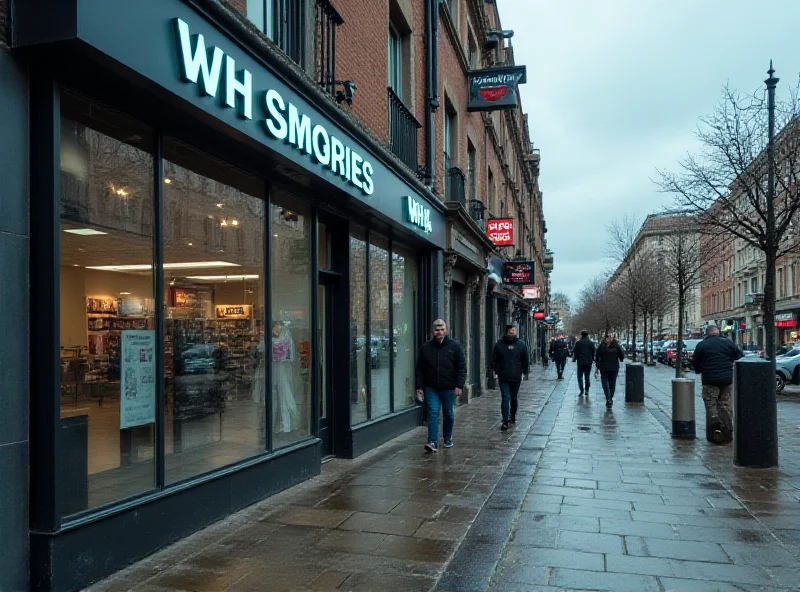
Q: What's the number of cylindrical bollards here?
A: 3